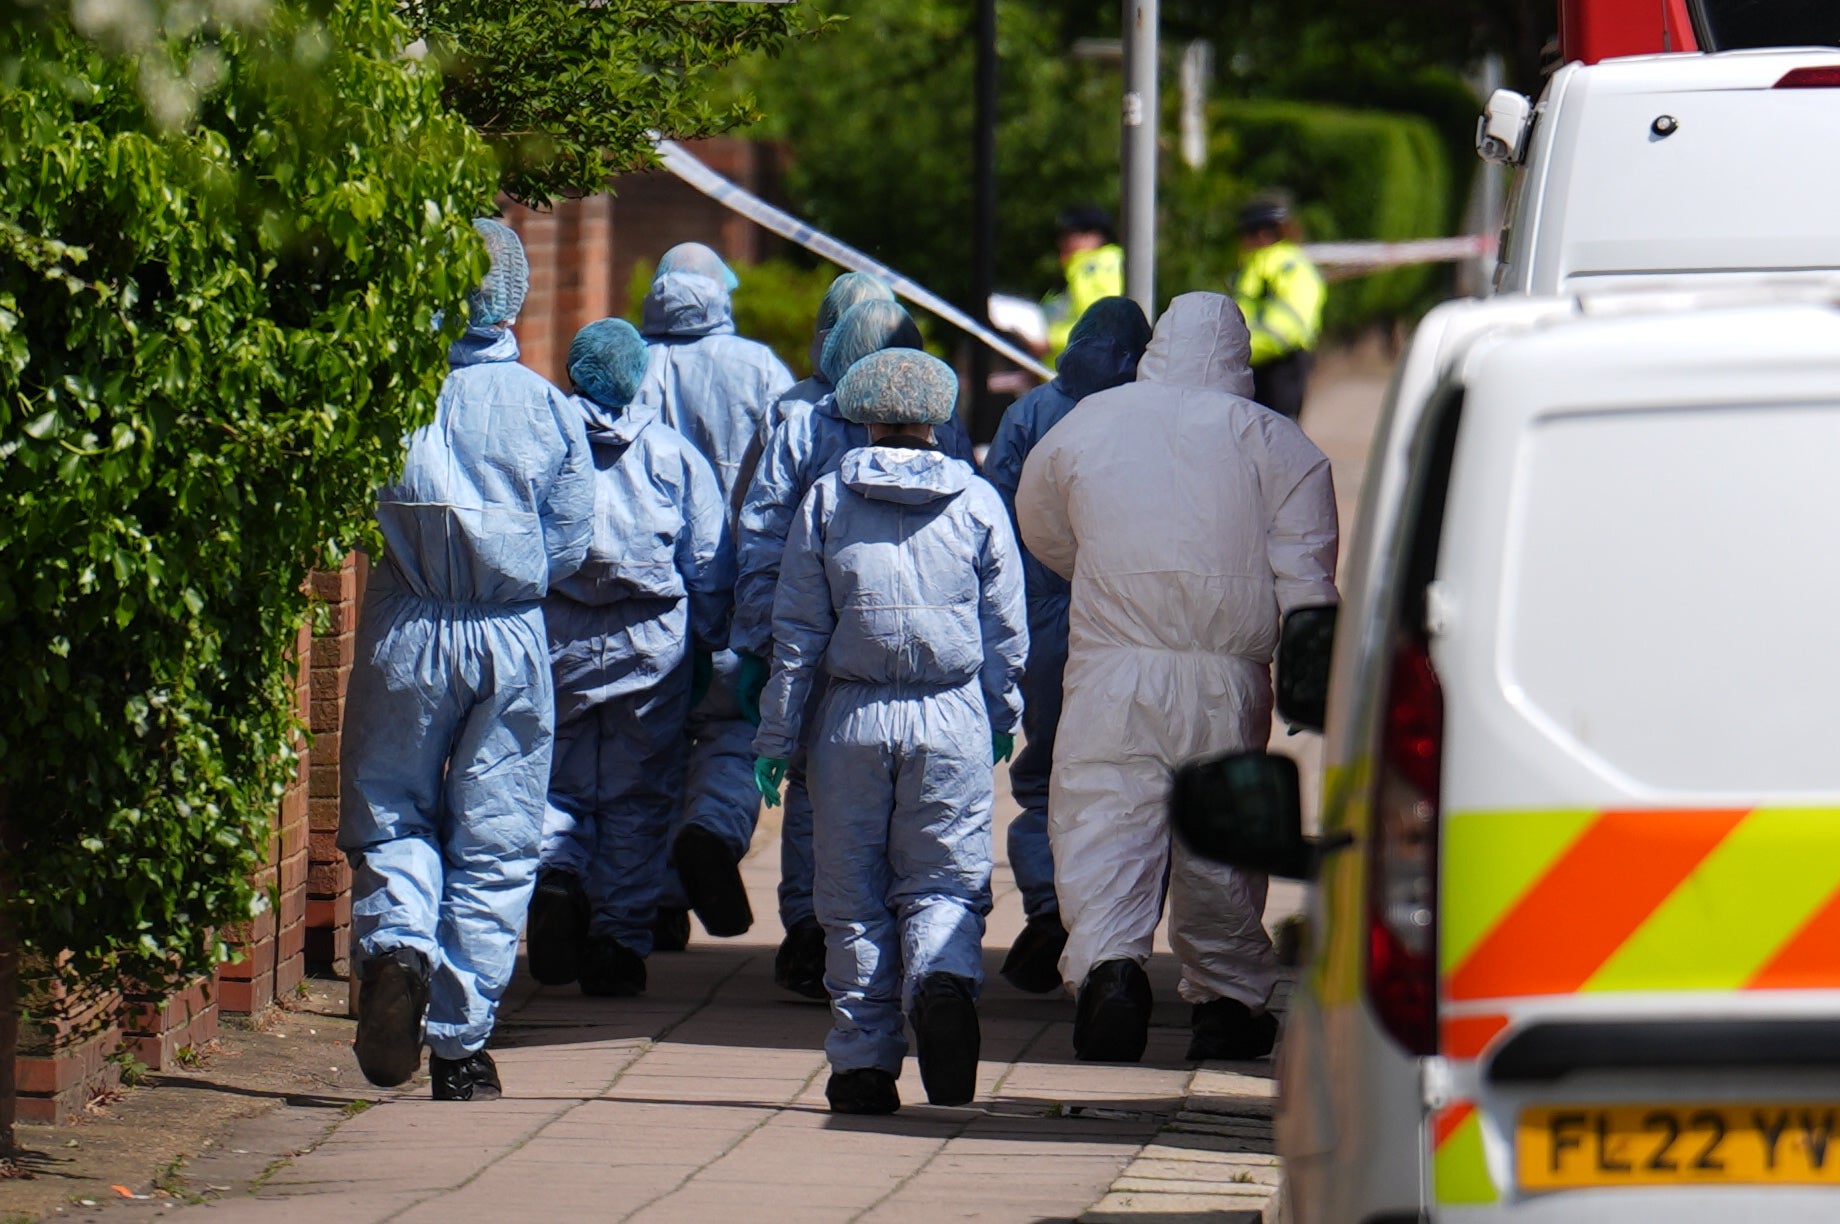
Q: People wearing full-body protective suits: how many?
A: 8